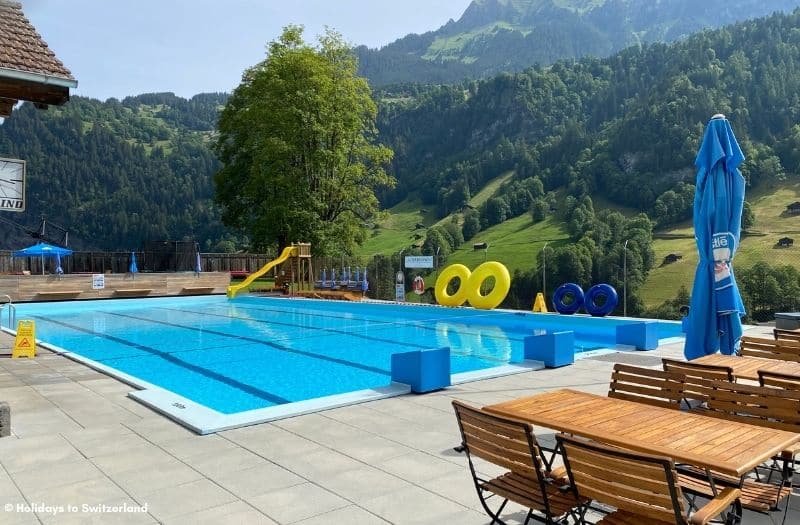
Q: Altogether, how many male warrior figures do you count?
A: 0